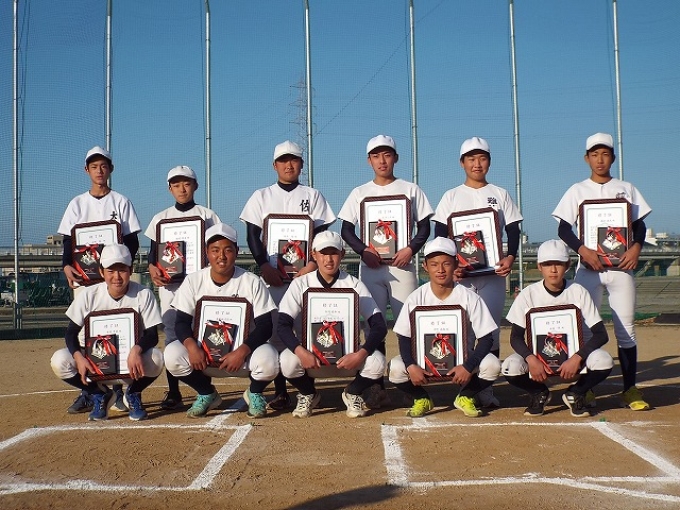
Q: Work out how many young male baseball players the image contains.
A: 11